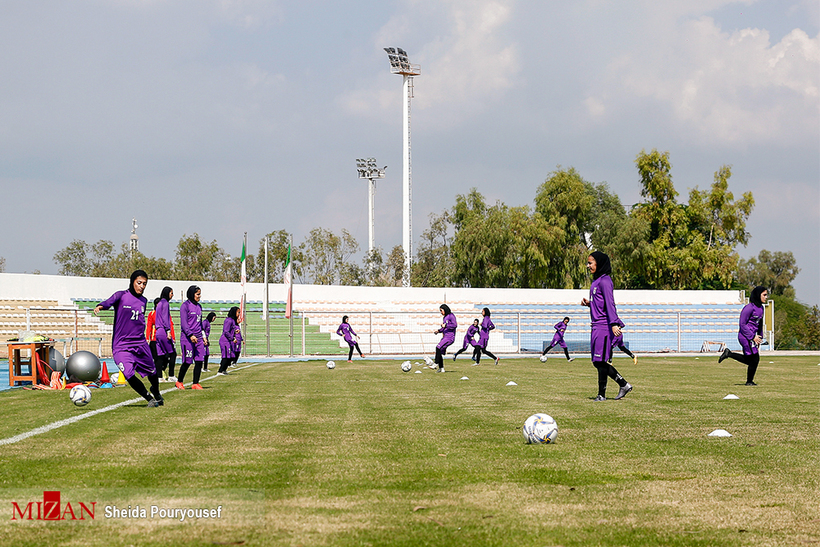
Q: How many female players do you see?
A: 15